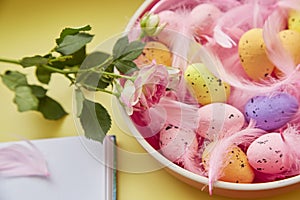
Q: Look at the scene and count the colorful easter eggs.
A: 12